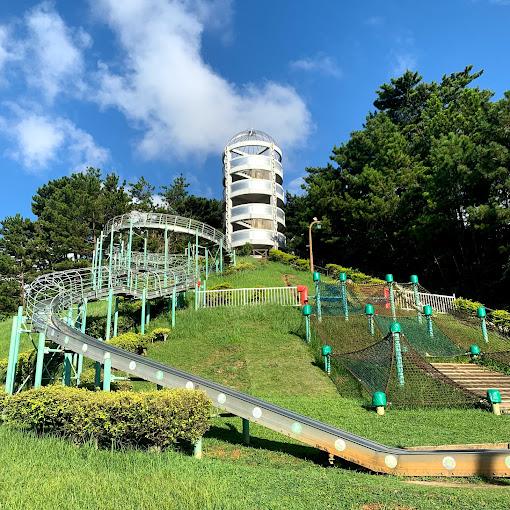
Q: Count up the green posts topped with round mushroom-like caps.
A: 13